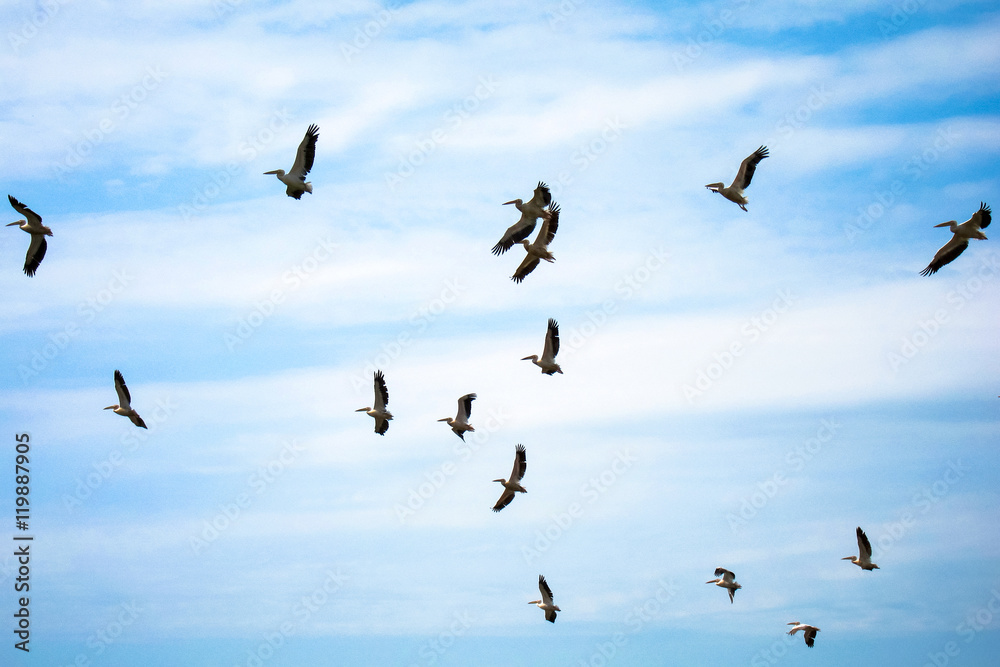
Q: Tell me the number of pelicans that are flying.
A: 15